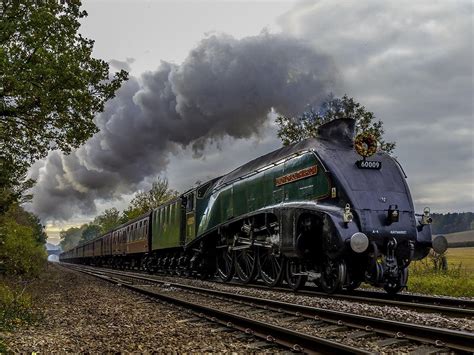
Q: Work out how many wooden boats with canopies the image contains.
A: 0